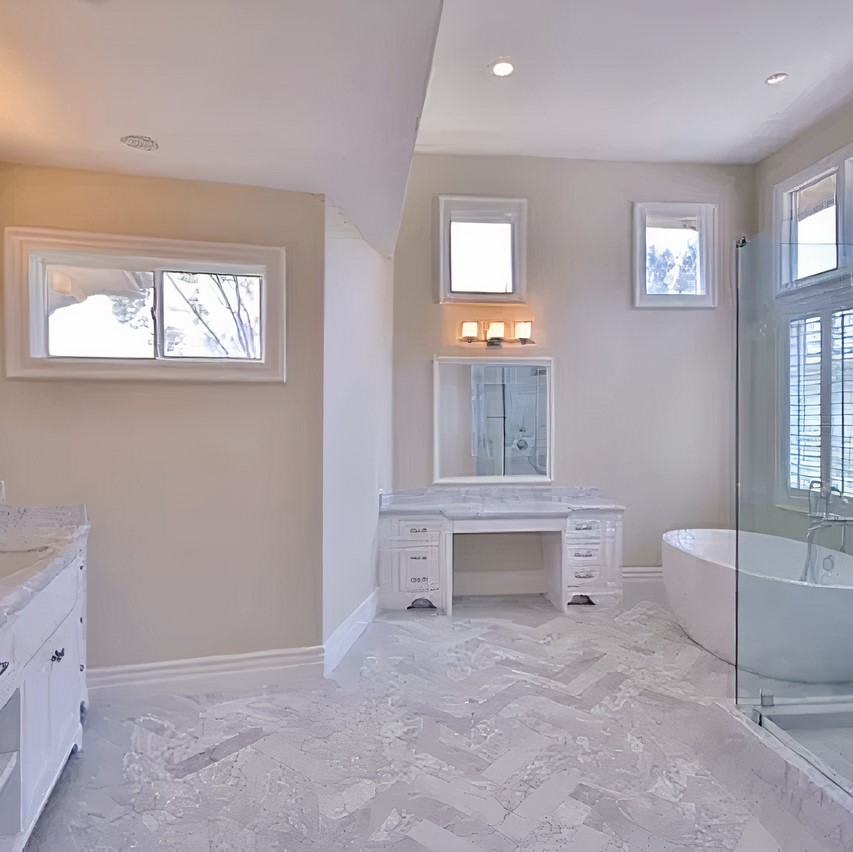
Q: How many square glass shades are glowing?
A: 3